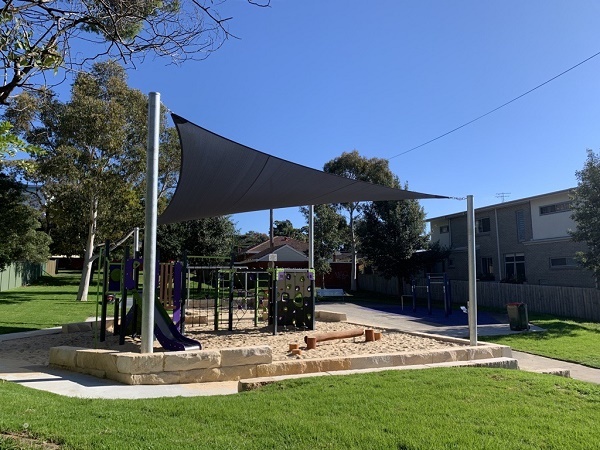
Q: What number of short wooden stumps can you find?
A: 5